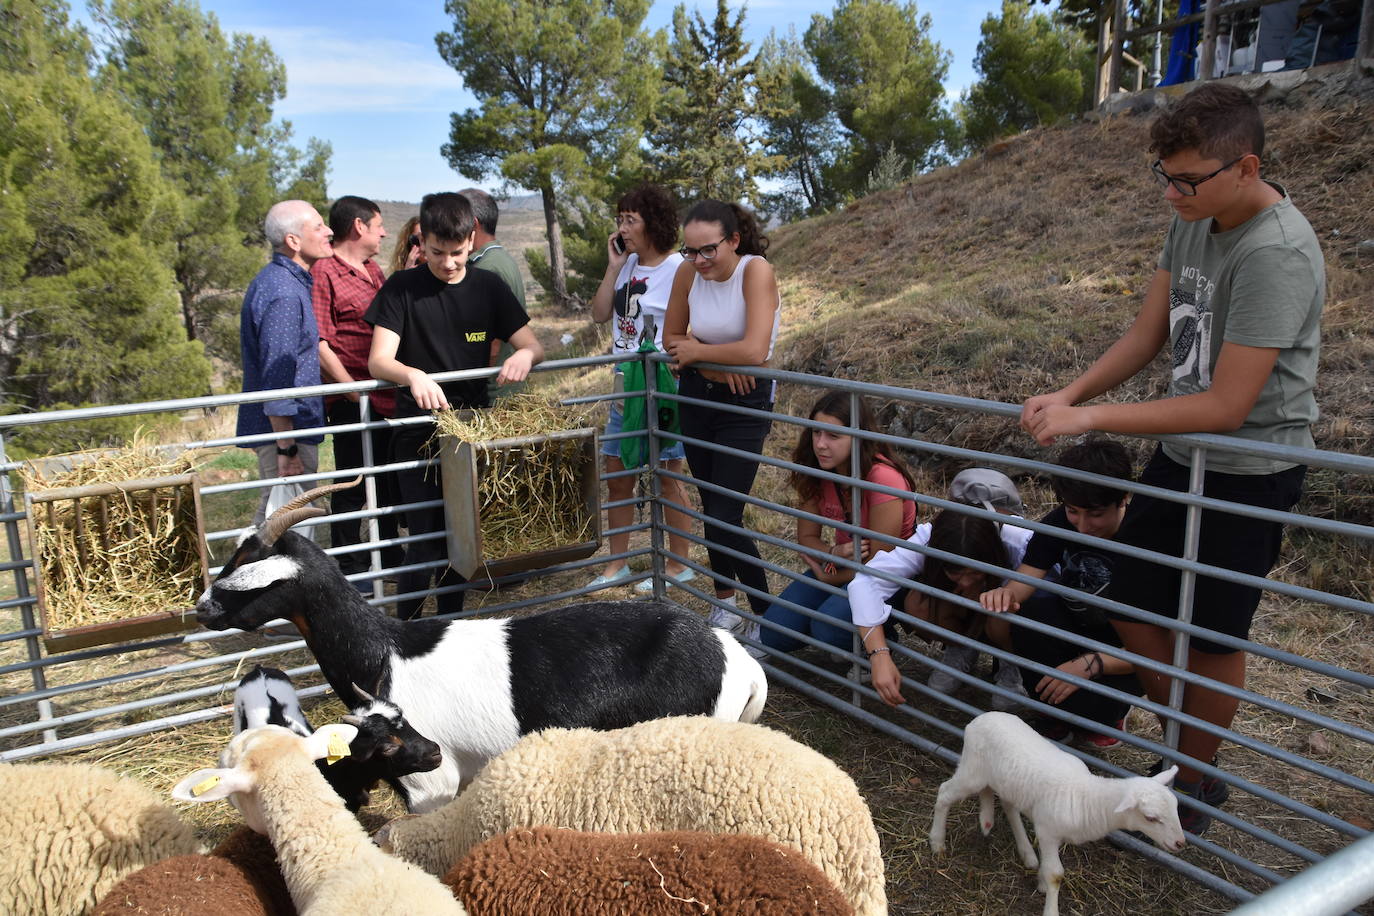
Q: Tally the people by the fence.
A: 11